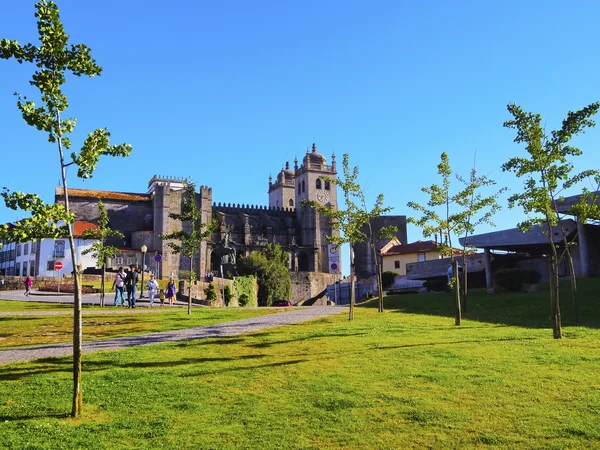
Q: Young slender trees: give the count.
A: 9